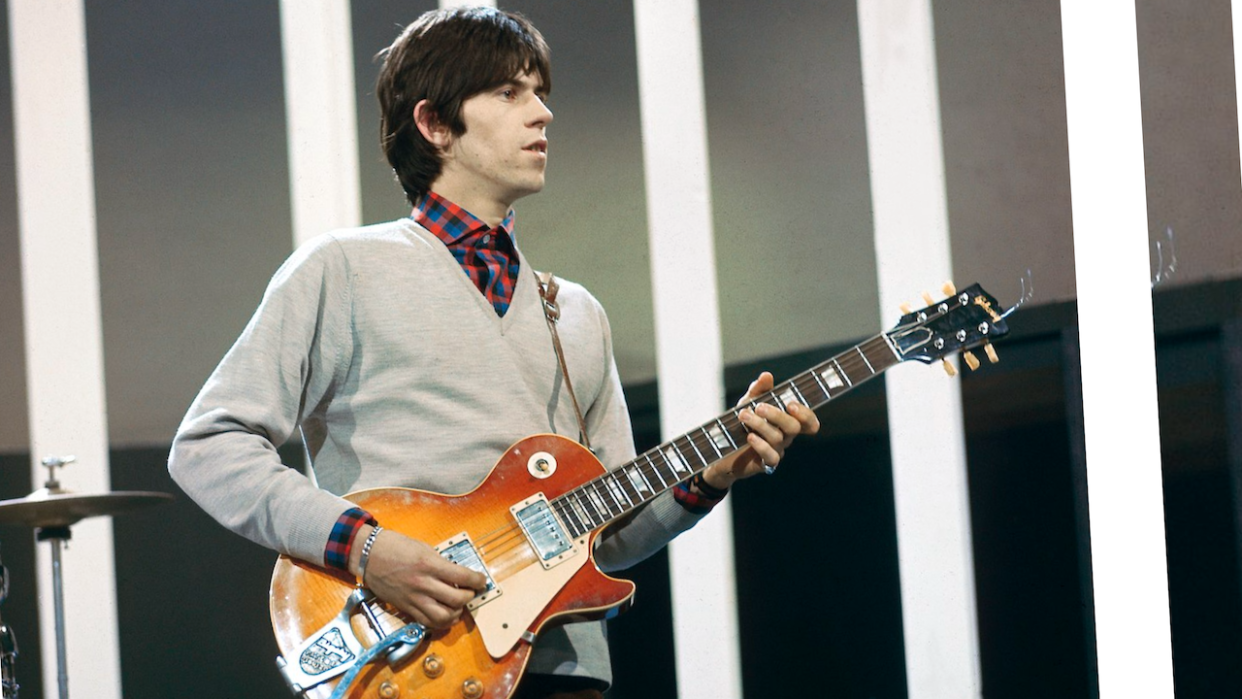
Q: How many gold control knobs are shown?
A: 3